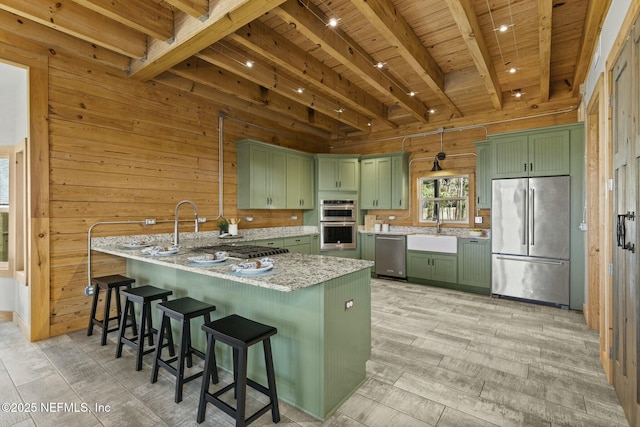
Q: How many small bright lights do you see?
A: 11